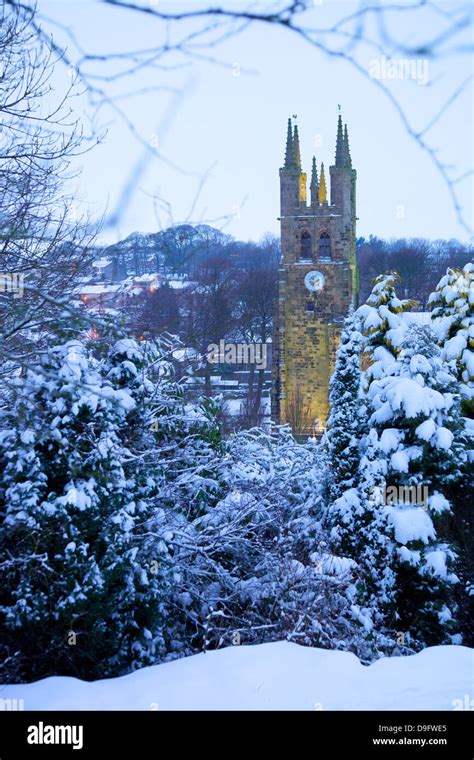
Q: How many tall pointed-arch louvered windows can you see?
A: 2